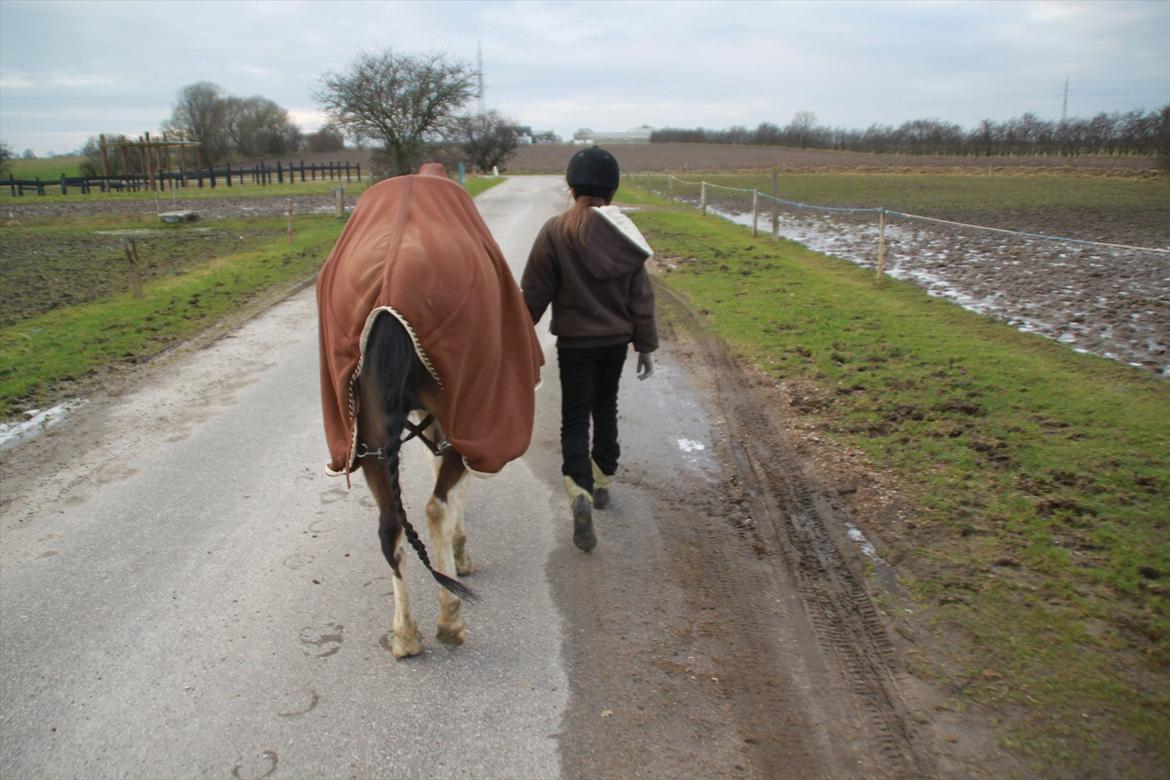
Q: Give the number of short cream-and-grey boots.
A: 2